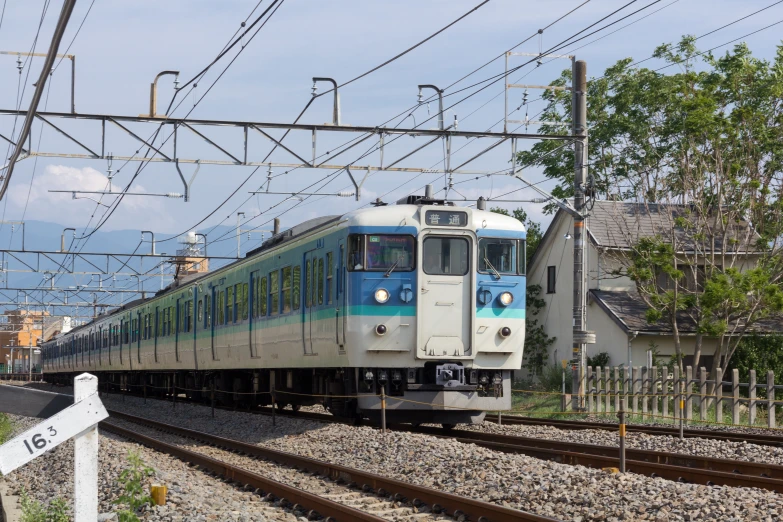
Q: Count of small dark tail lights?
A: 2